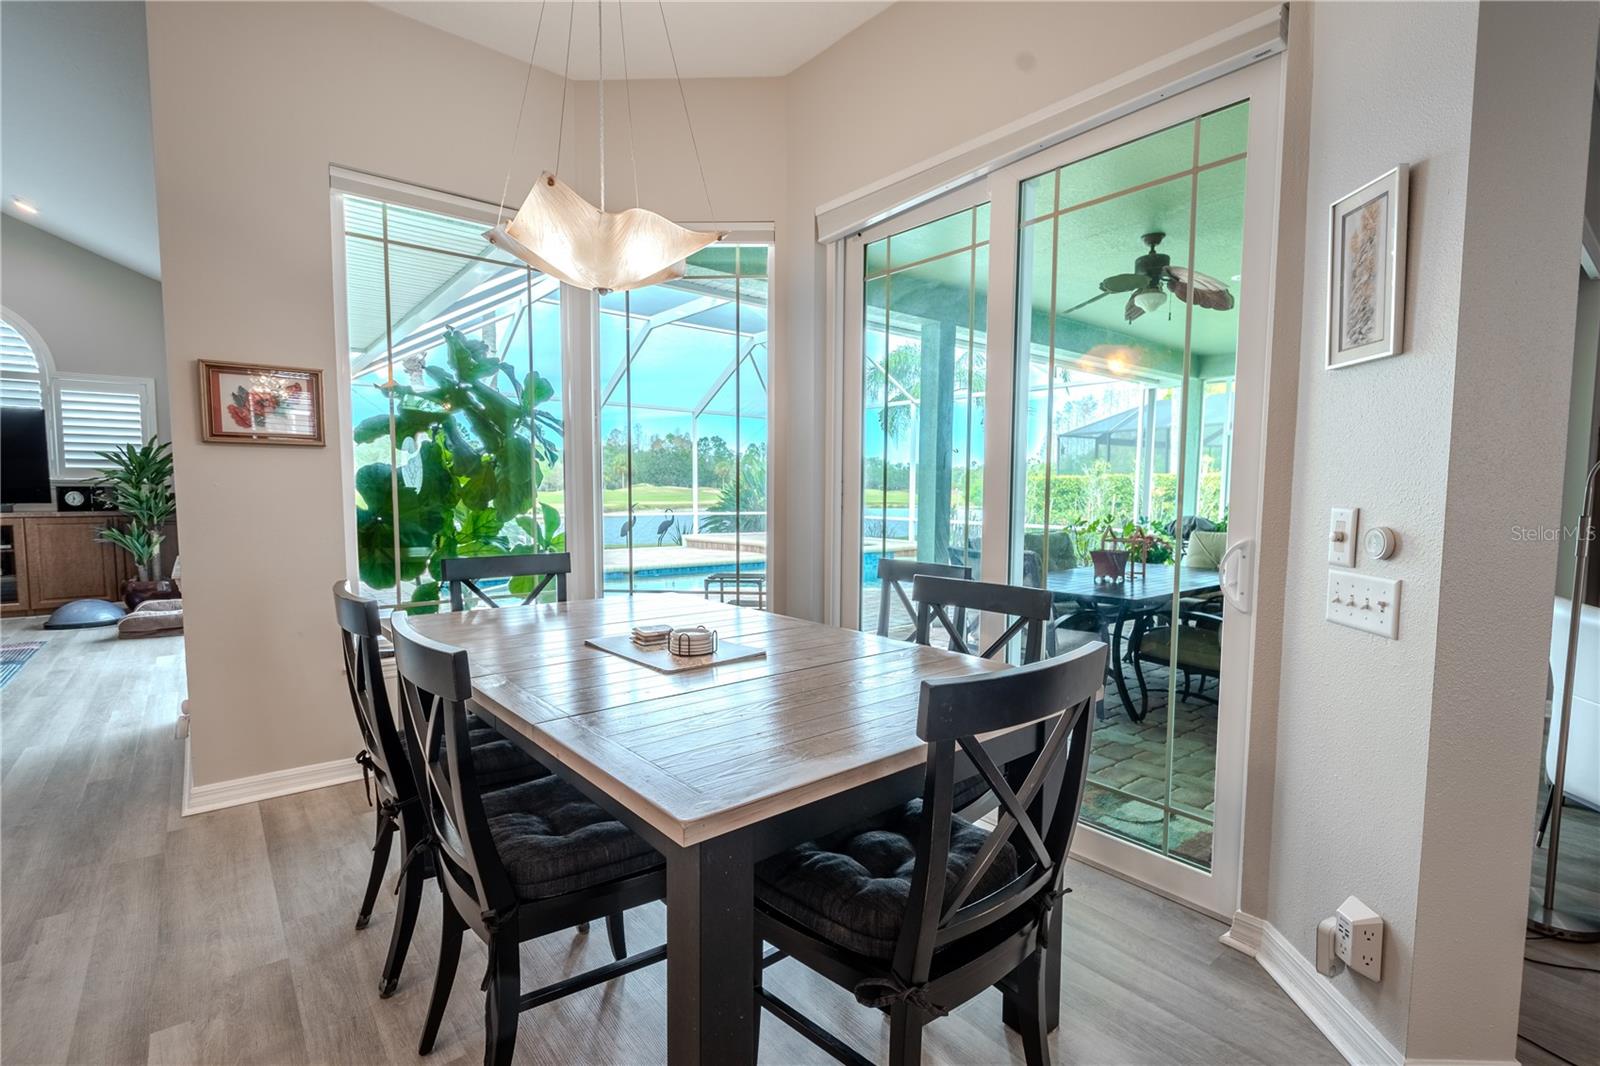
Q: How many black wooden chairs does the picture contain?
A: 6